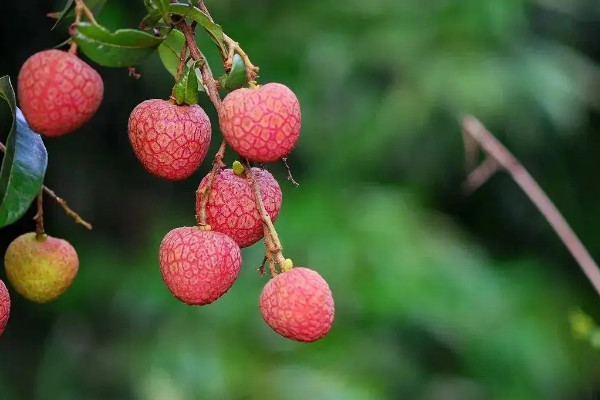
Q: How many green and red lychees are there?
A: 8